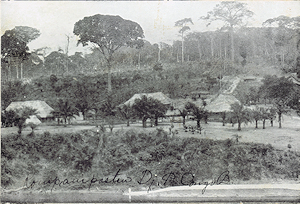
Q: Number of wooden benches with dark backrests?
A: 0